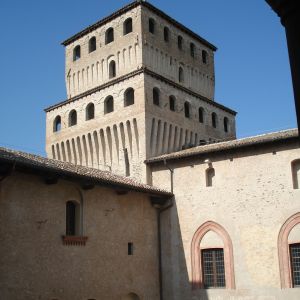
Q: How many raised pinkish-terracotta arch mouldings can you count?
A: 2